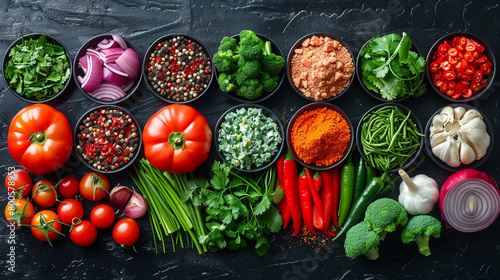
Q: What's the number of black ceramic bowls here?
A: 12